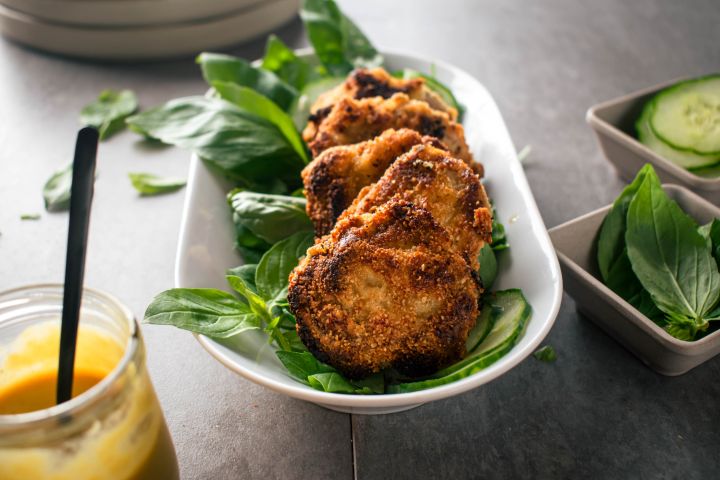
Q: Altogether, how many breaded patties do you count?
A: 5